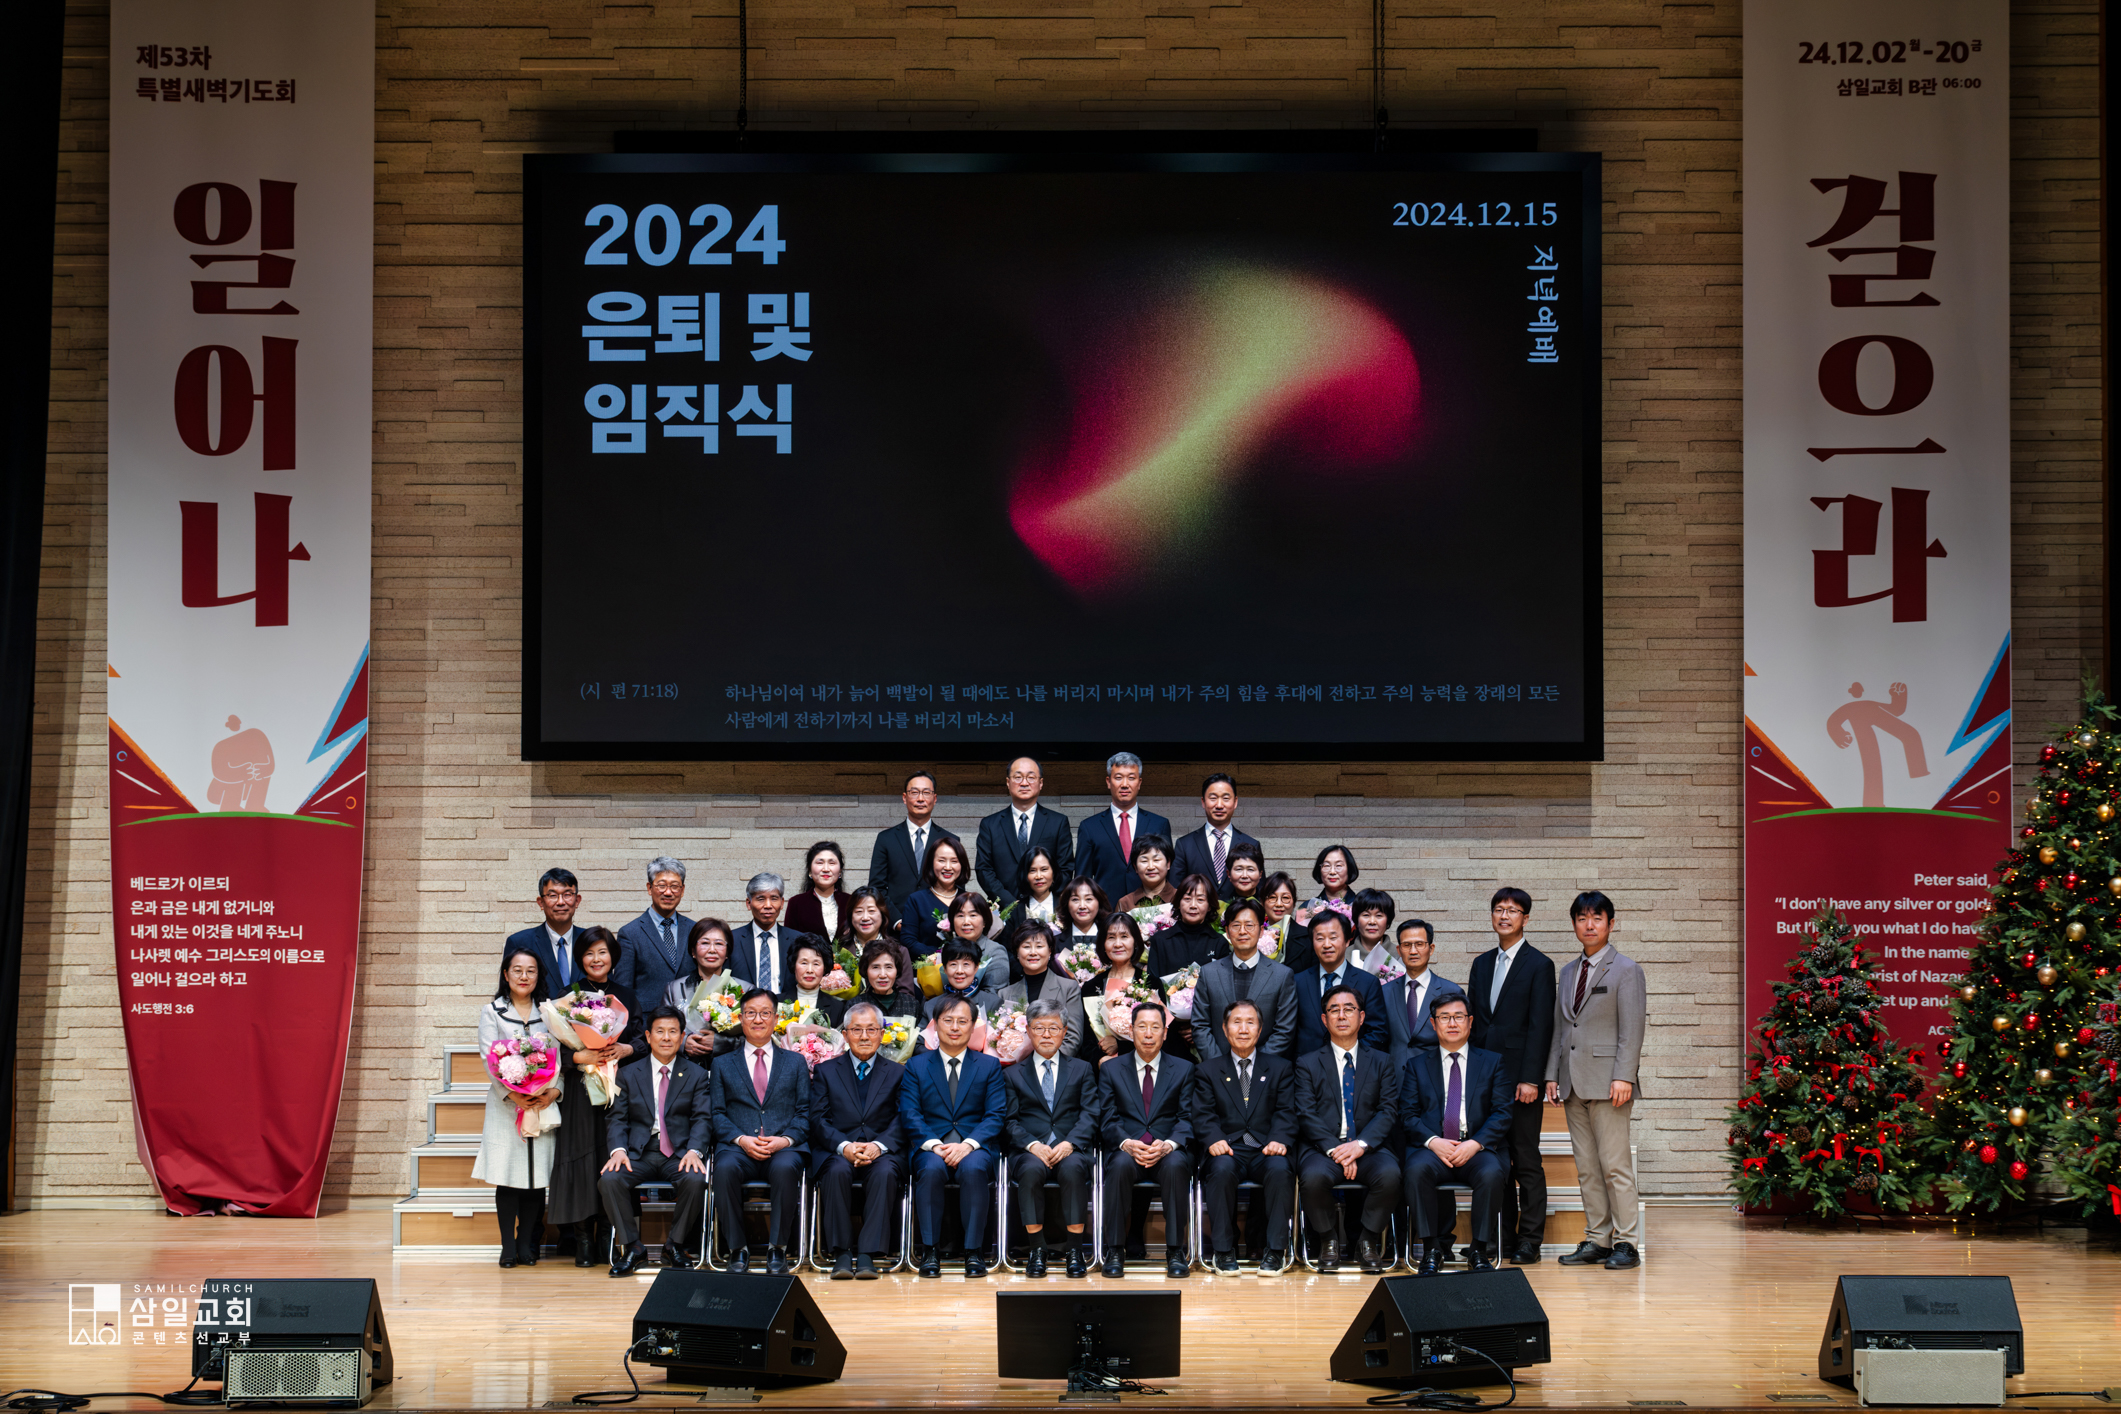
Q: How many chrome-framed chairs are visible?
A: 9